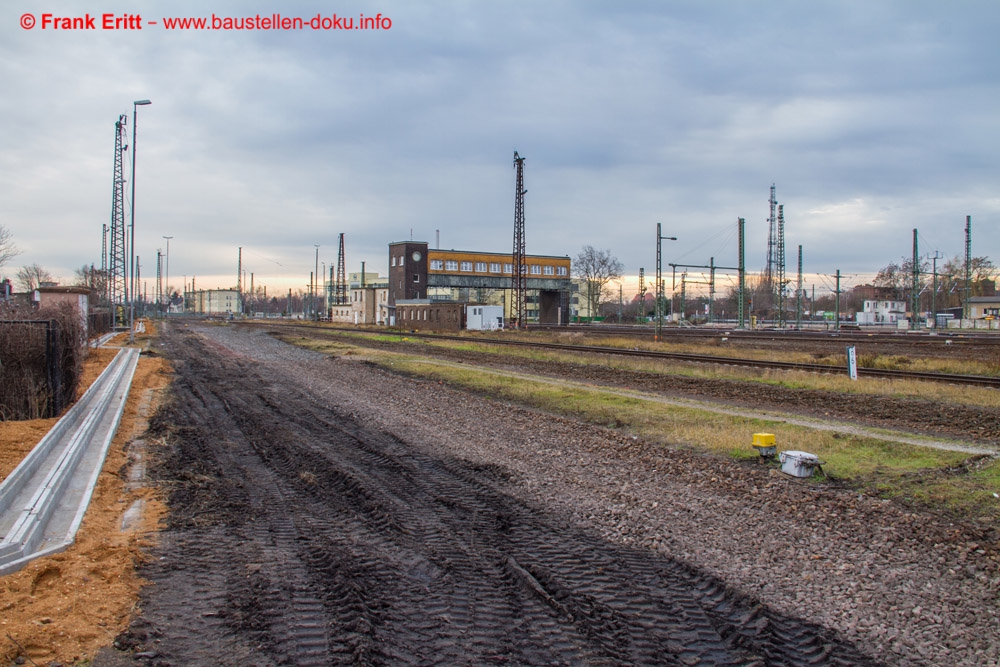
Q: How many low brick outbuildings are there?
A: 1